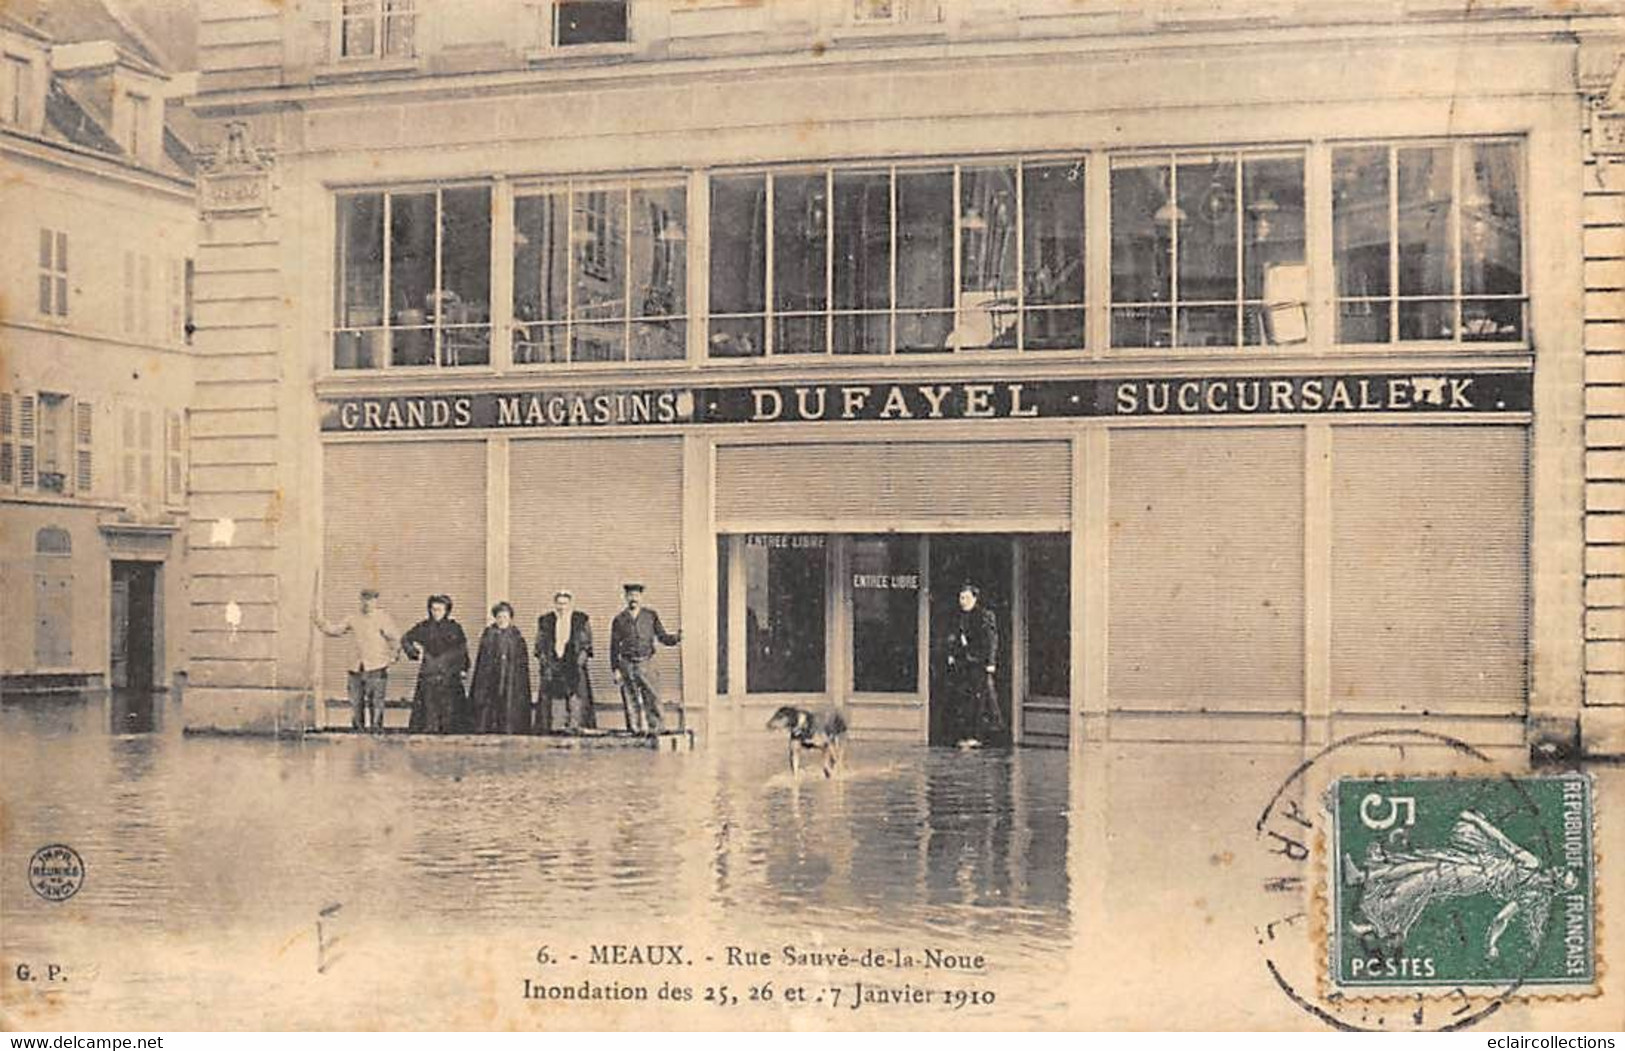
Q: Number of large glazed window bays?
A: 5